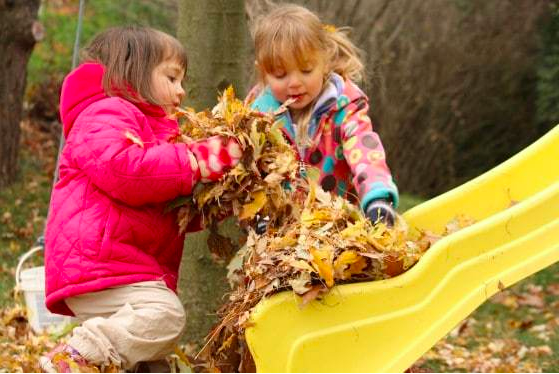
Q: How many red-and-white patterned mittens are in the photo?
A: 1